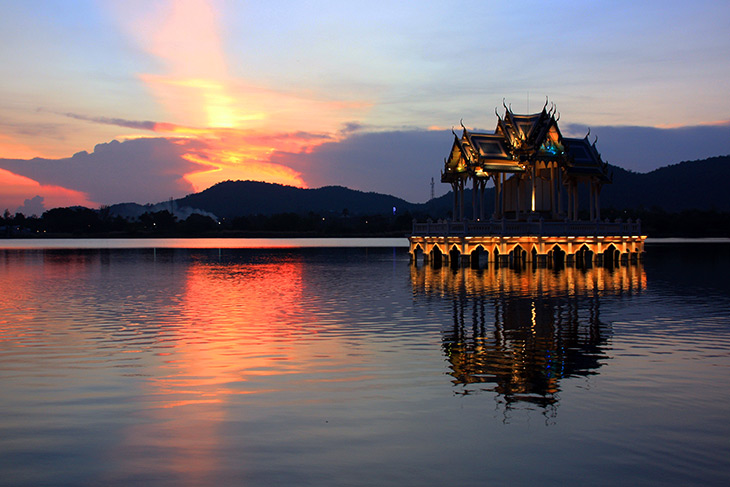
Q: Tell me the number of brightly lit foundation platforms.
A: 1